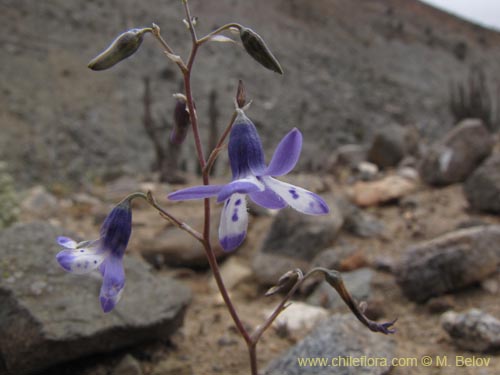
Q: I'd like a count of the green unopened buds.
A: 2